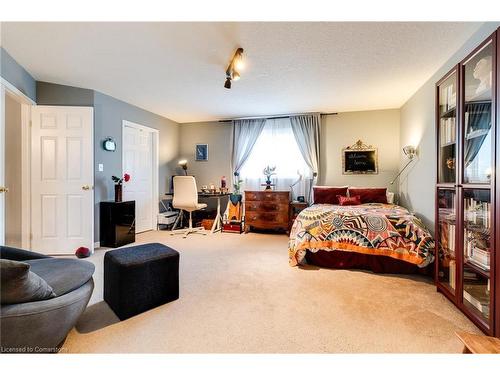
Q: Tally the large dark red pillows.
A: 2